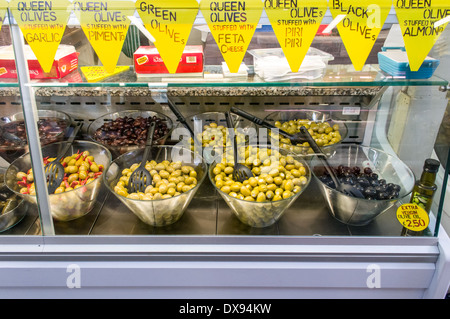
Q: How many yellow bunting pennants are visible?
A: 7